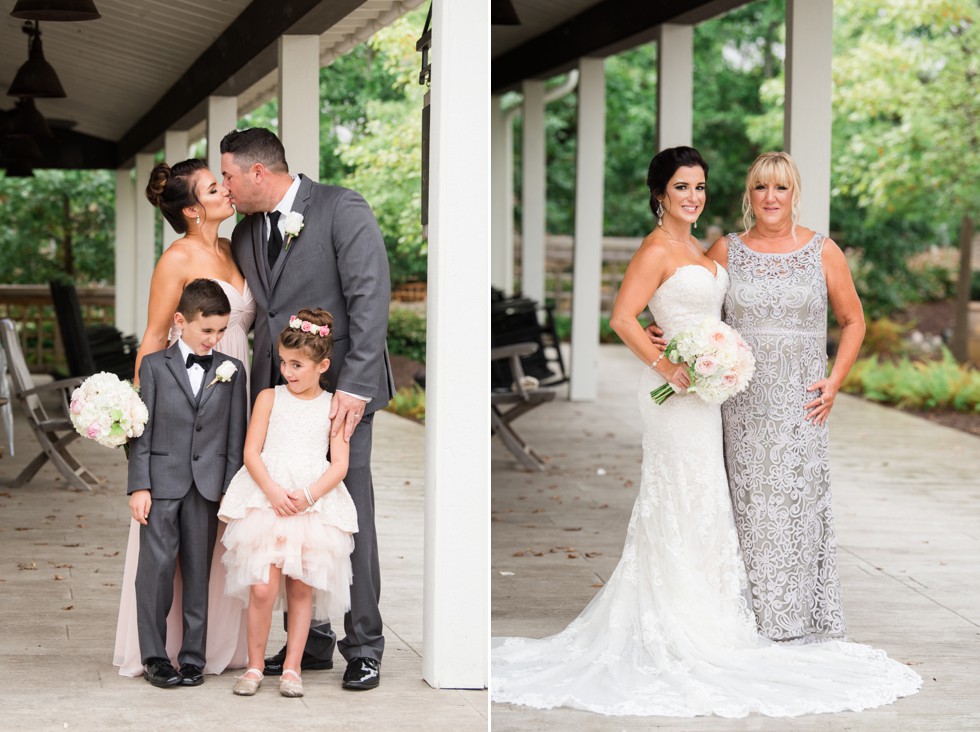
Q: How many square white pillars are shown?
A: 11